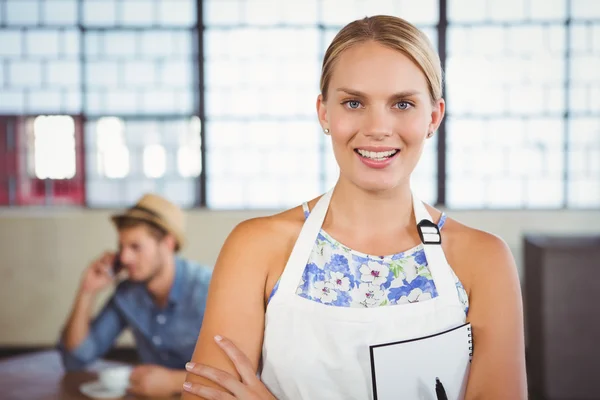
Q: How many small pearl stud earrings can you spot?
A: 2